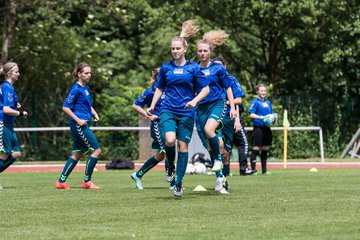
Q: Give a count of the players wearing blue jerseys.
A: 7